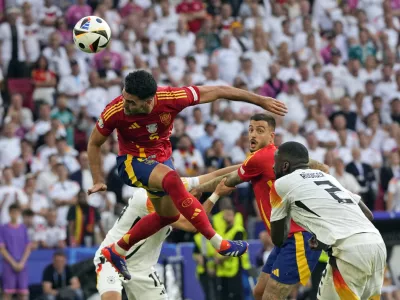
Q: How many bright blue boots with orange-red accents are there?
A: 2